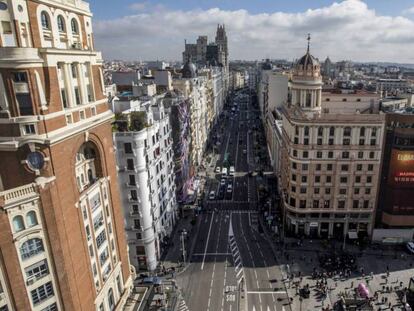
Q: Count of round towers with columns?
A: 1